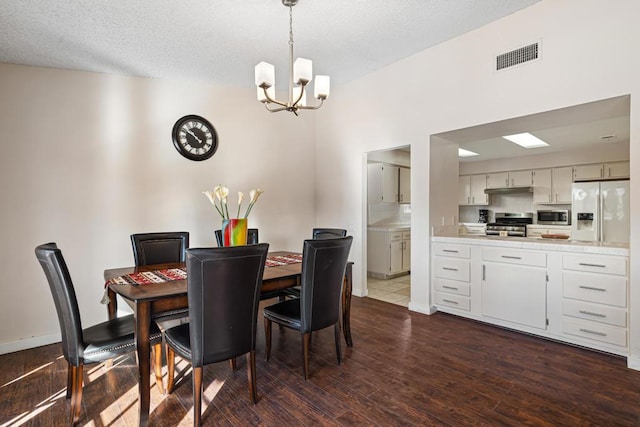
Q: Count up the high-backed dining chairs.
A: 6